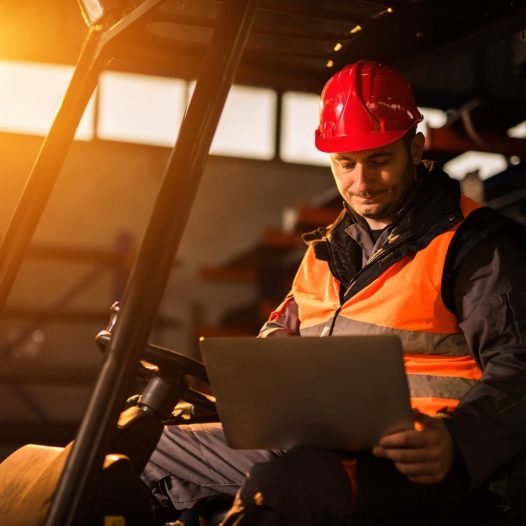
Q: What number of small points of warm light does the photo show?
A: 4